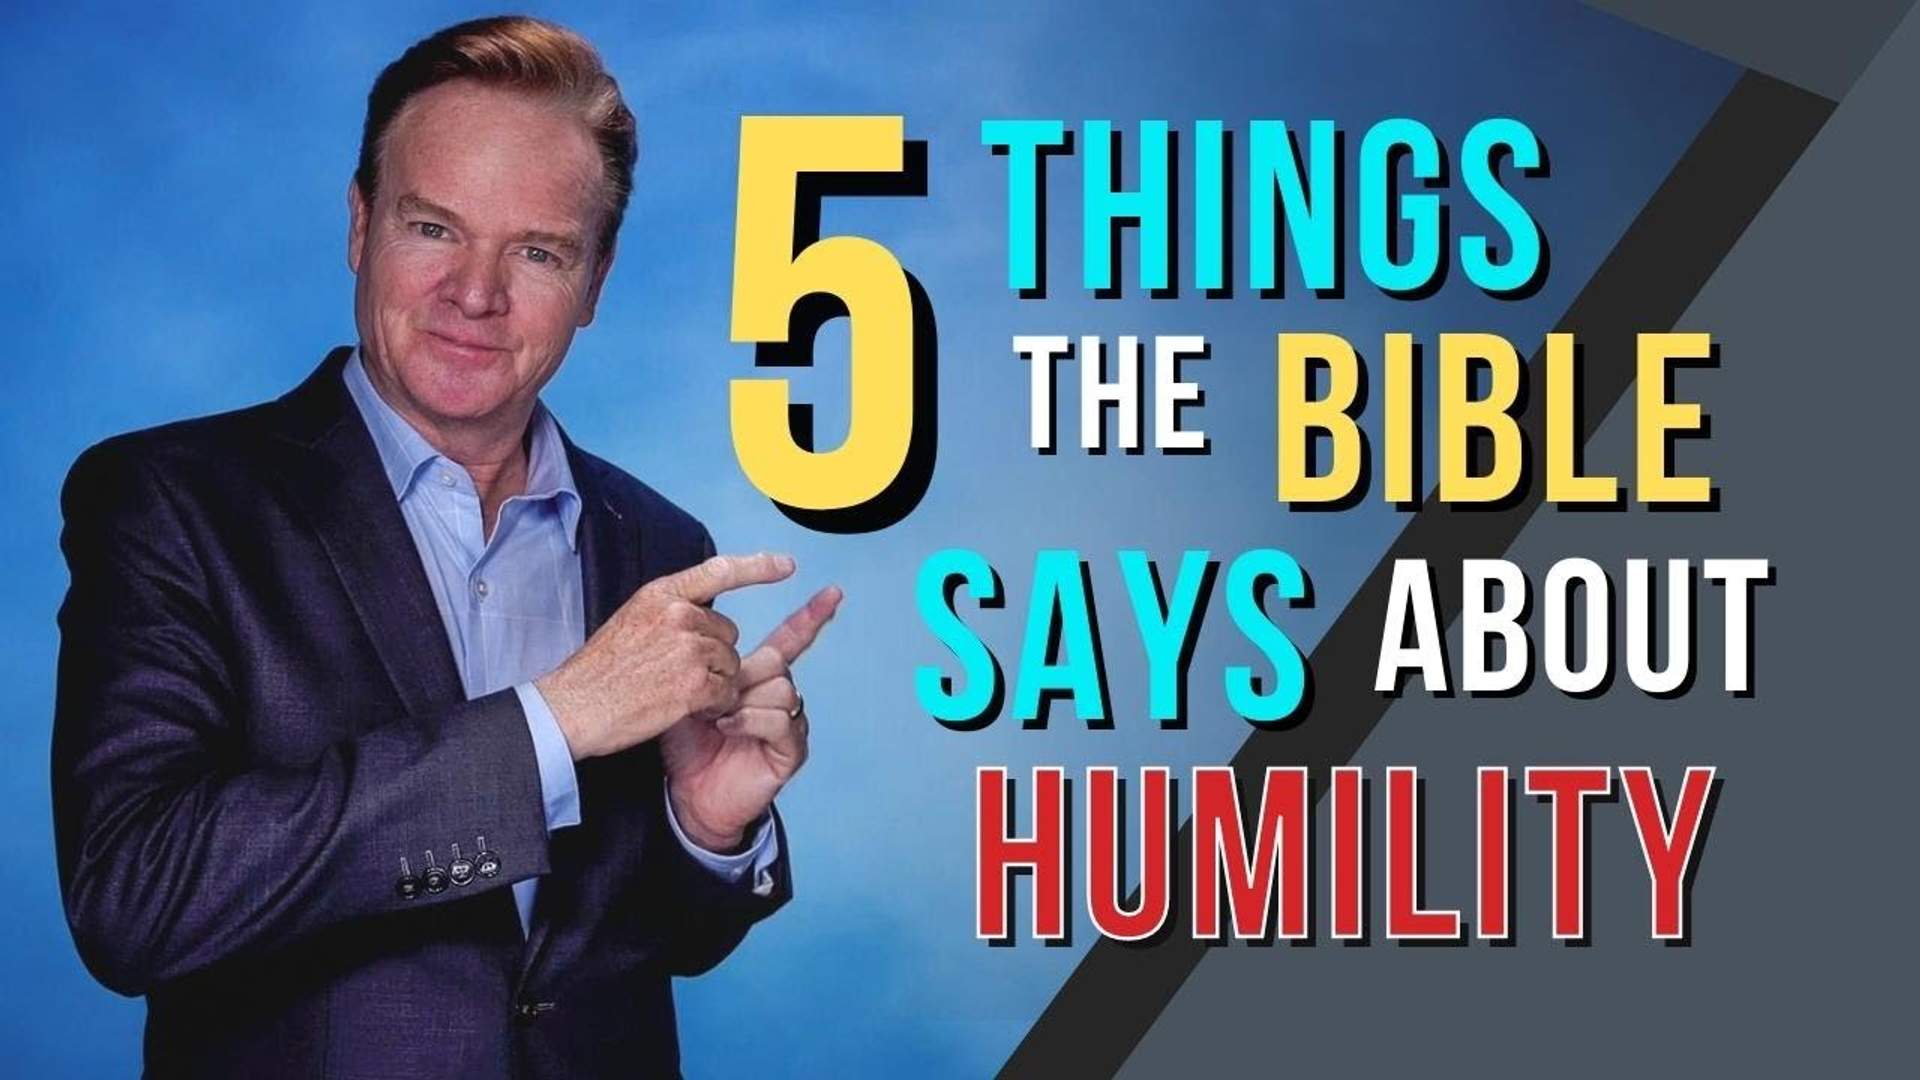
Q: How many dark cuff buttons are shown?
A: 4